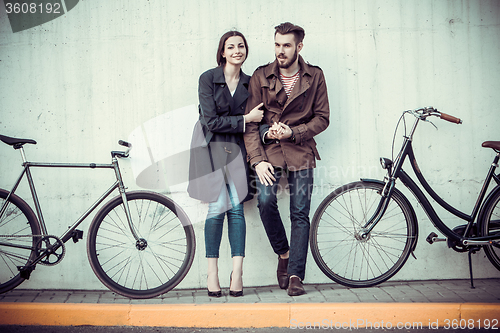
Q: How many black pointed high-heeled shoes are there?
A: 2